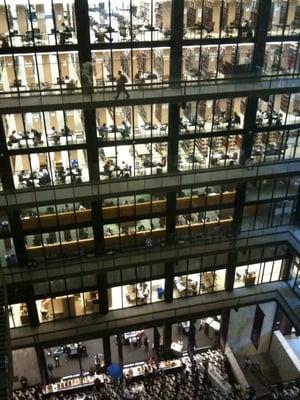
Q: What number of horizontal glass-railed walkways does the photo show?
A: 4